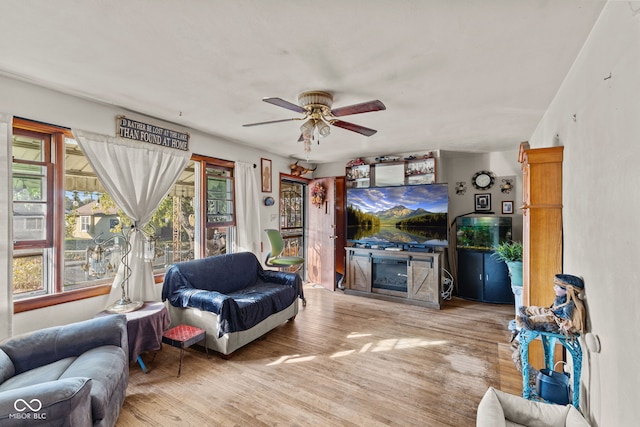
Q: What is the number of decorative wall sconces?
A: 2